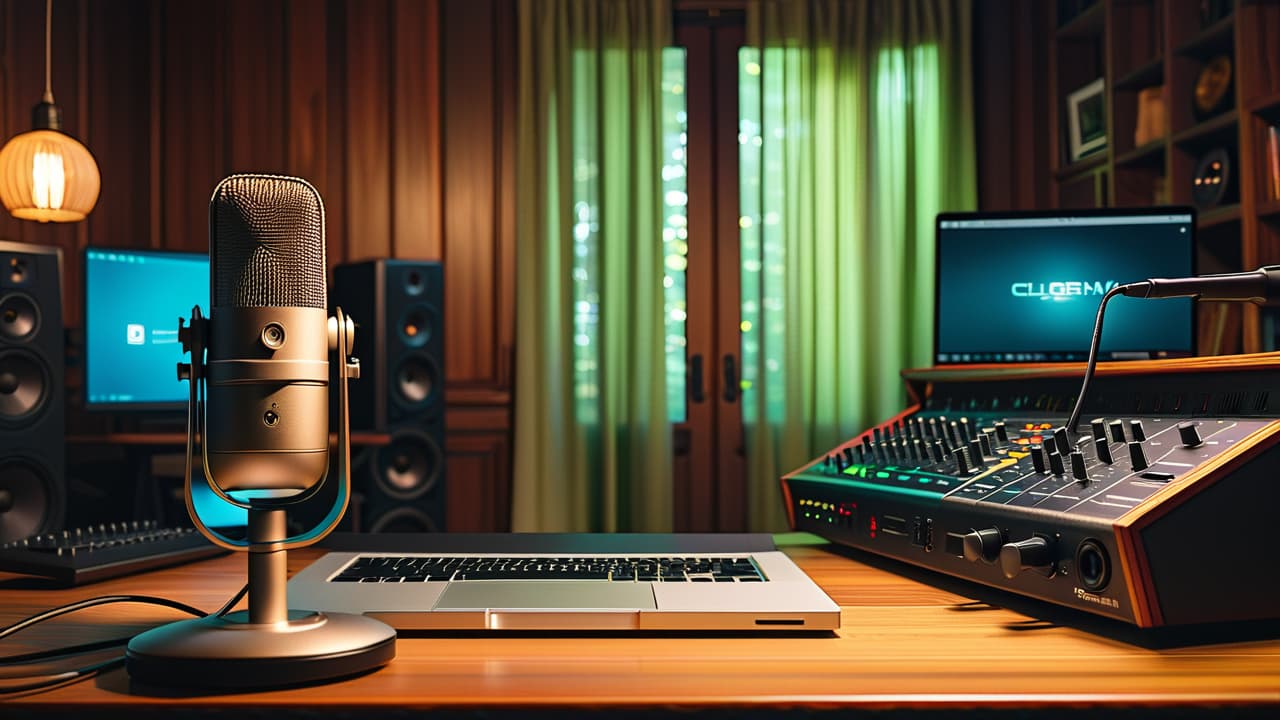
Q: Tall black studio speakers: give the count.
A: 2